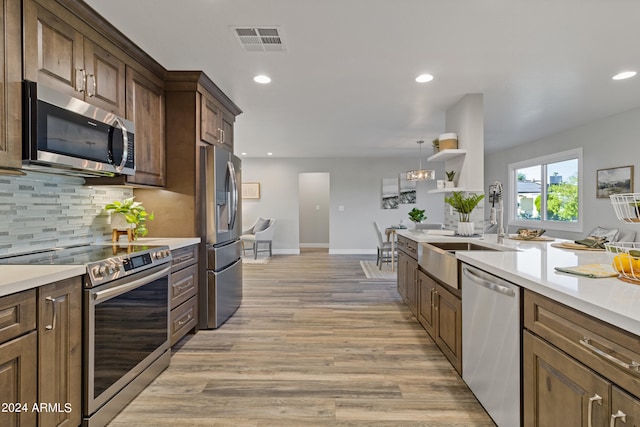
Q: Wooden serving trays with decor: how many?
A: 2